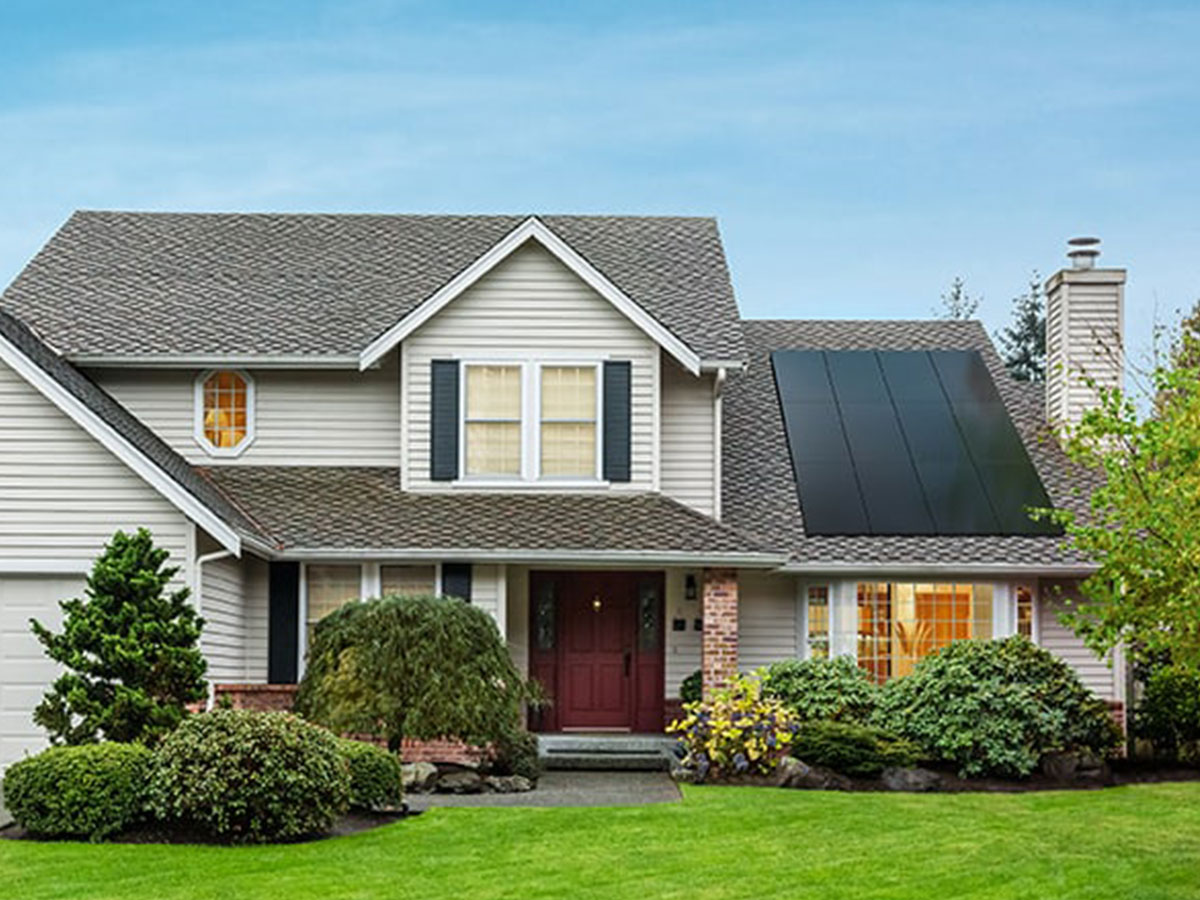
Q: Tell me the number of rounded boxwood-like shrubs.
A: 3